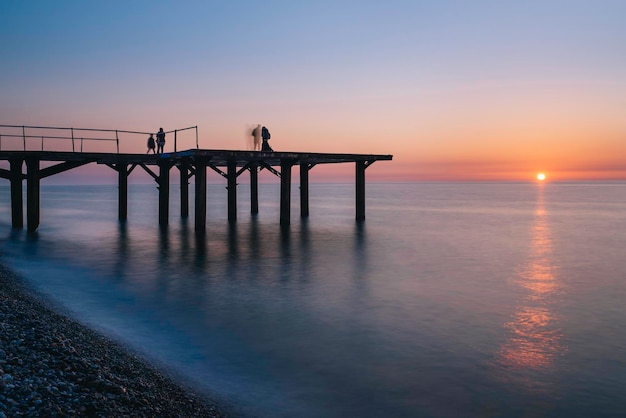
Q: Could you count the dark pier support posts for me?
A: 11